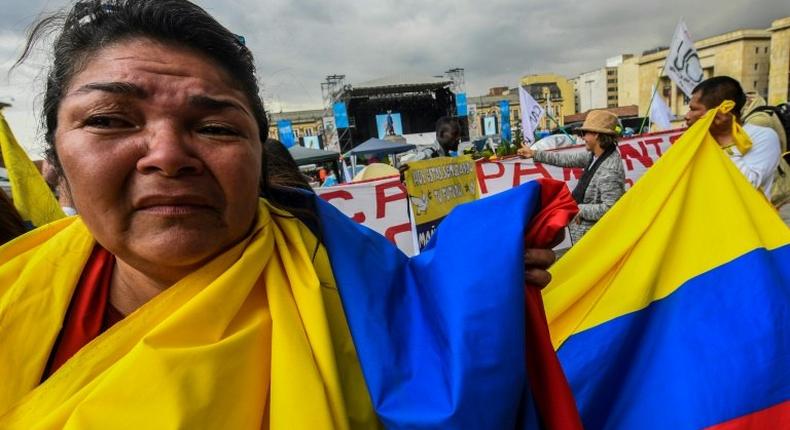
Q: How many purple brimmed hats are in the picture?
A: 0